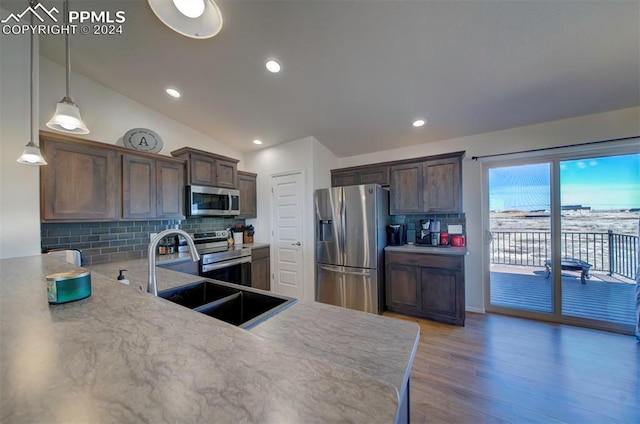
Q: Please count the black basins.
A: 2